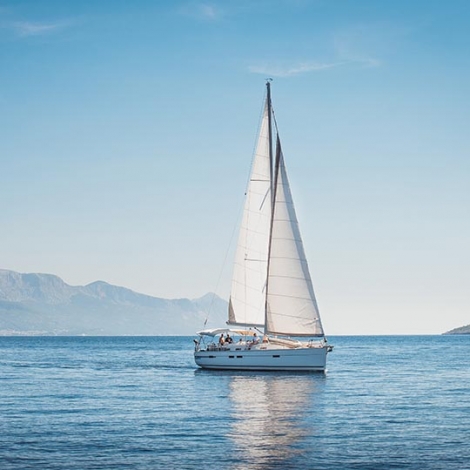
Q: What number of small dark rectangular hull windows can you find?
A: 4